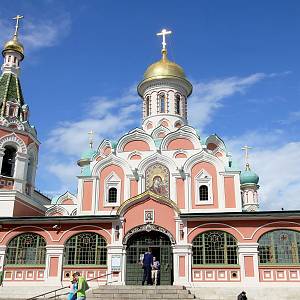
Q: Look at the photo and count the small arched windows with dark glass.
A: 2